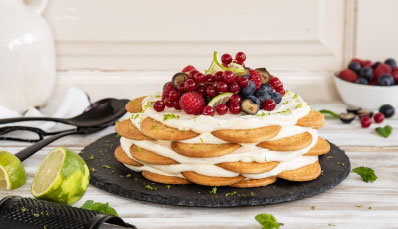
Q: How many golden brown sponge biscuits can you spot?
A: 15